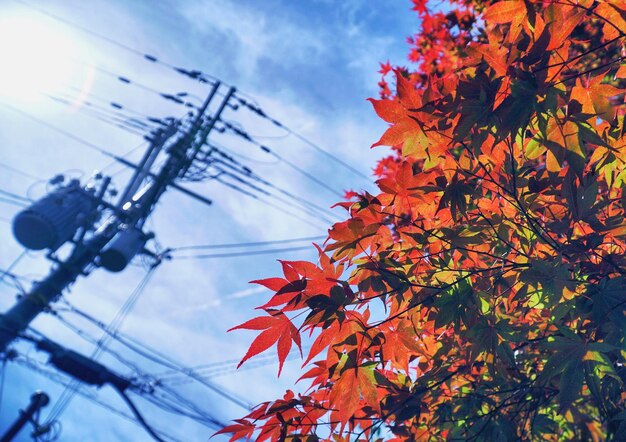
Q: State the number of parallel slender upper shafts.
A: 2